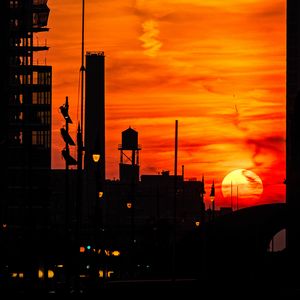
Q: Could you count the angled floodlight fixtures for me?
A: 3